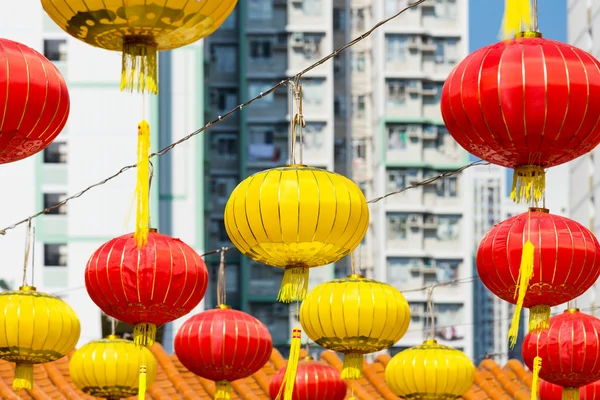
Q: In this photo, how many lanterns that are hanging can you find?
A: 14